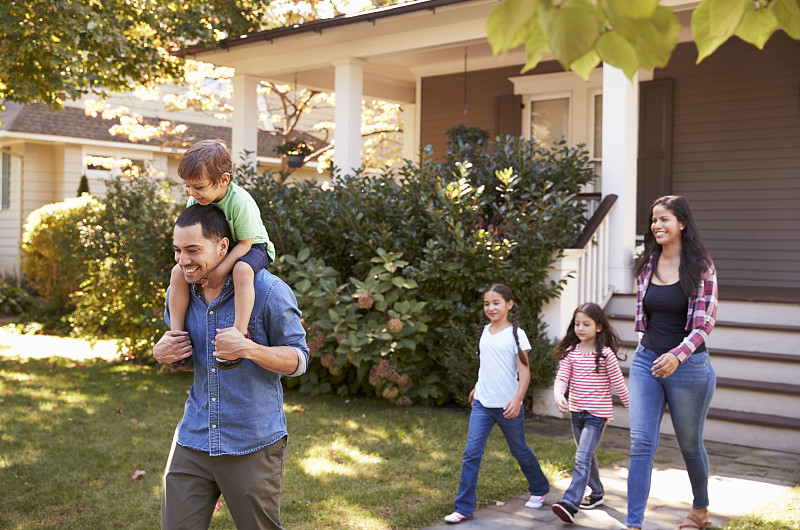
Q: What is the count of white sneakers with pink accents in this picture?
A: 2